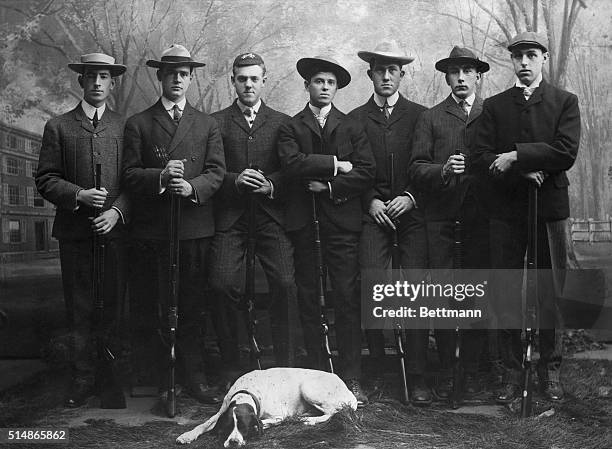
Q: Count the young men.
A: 7